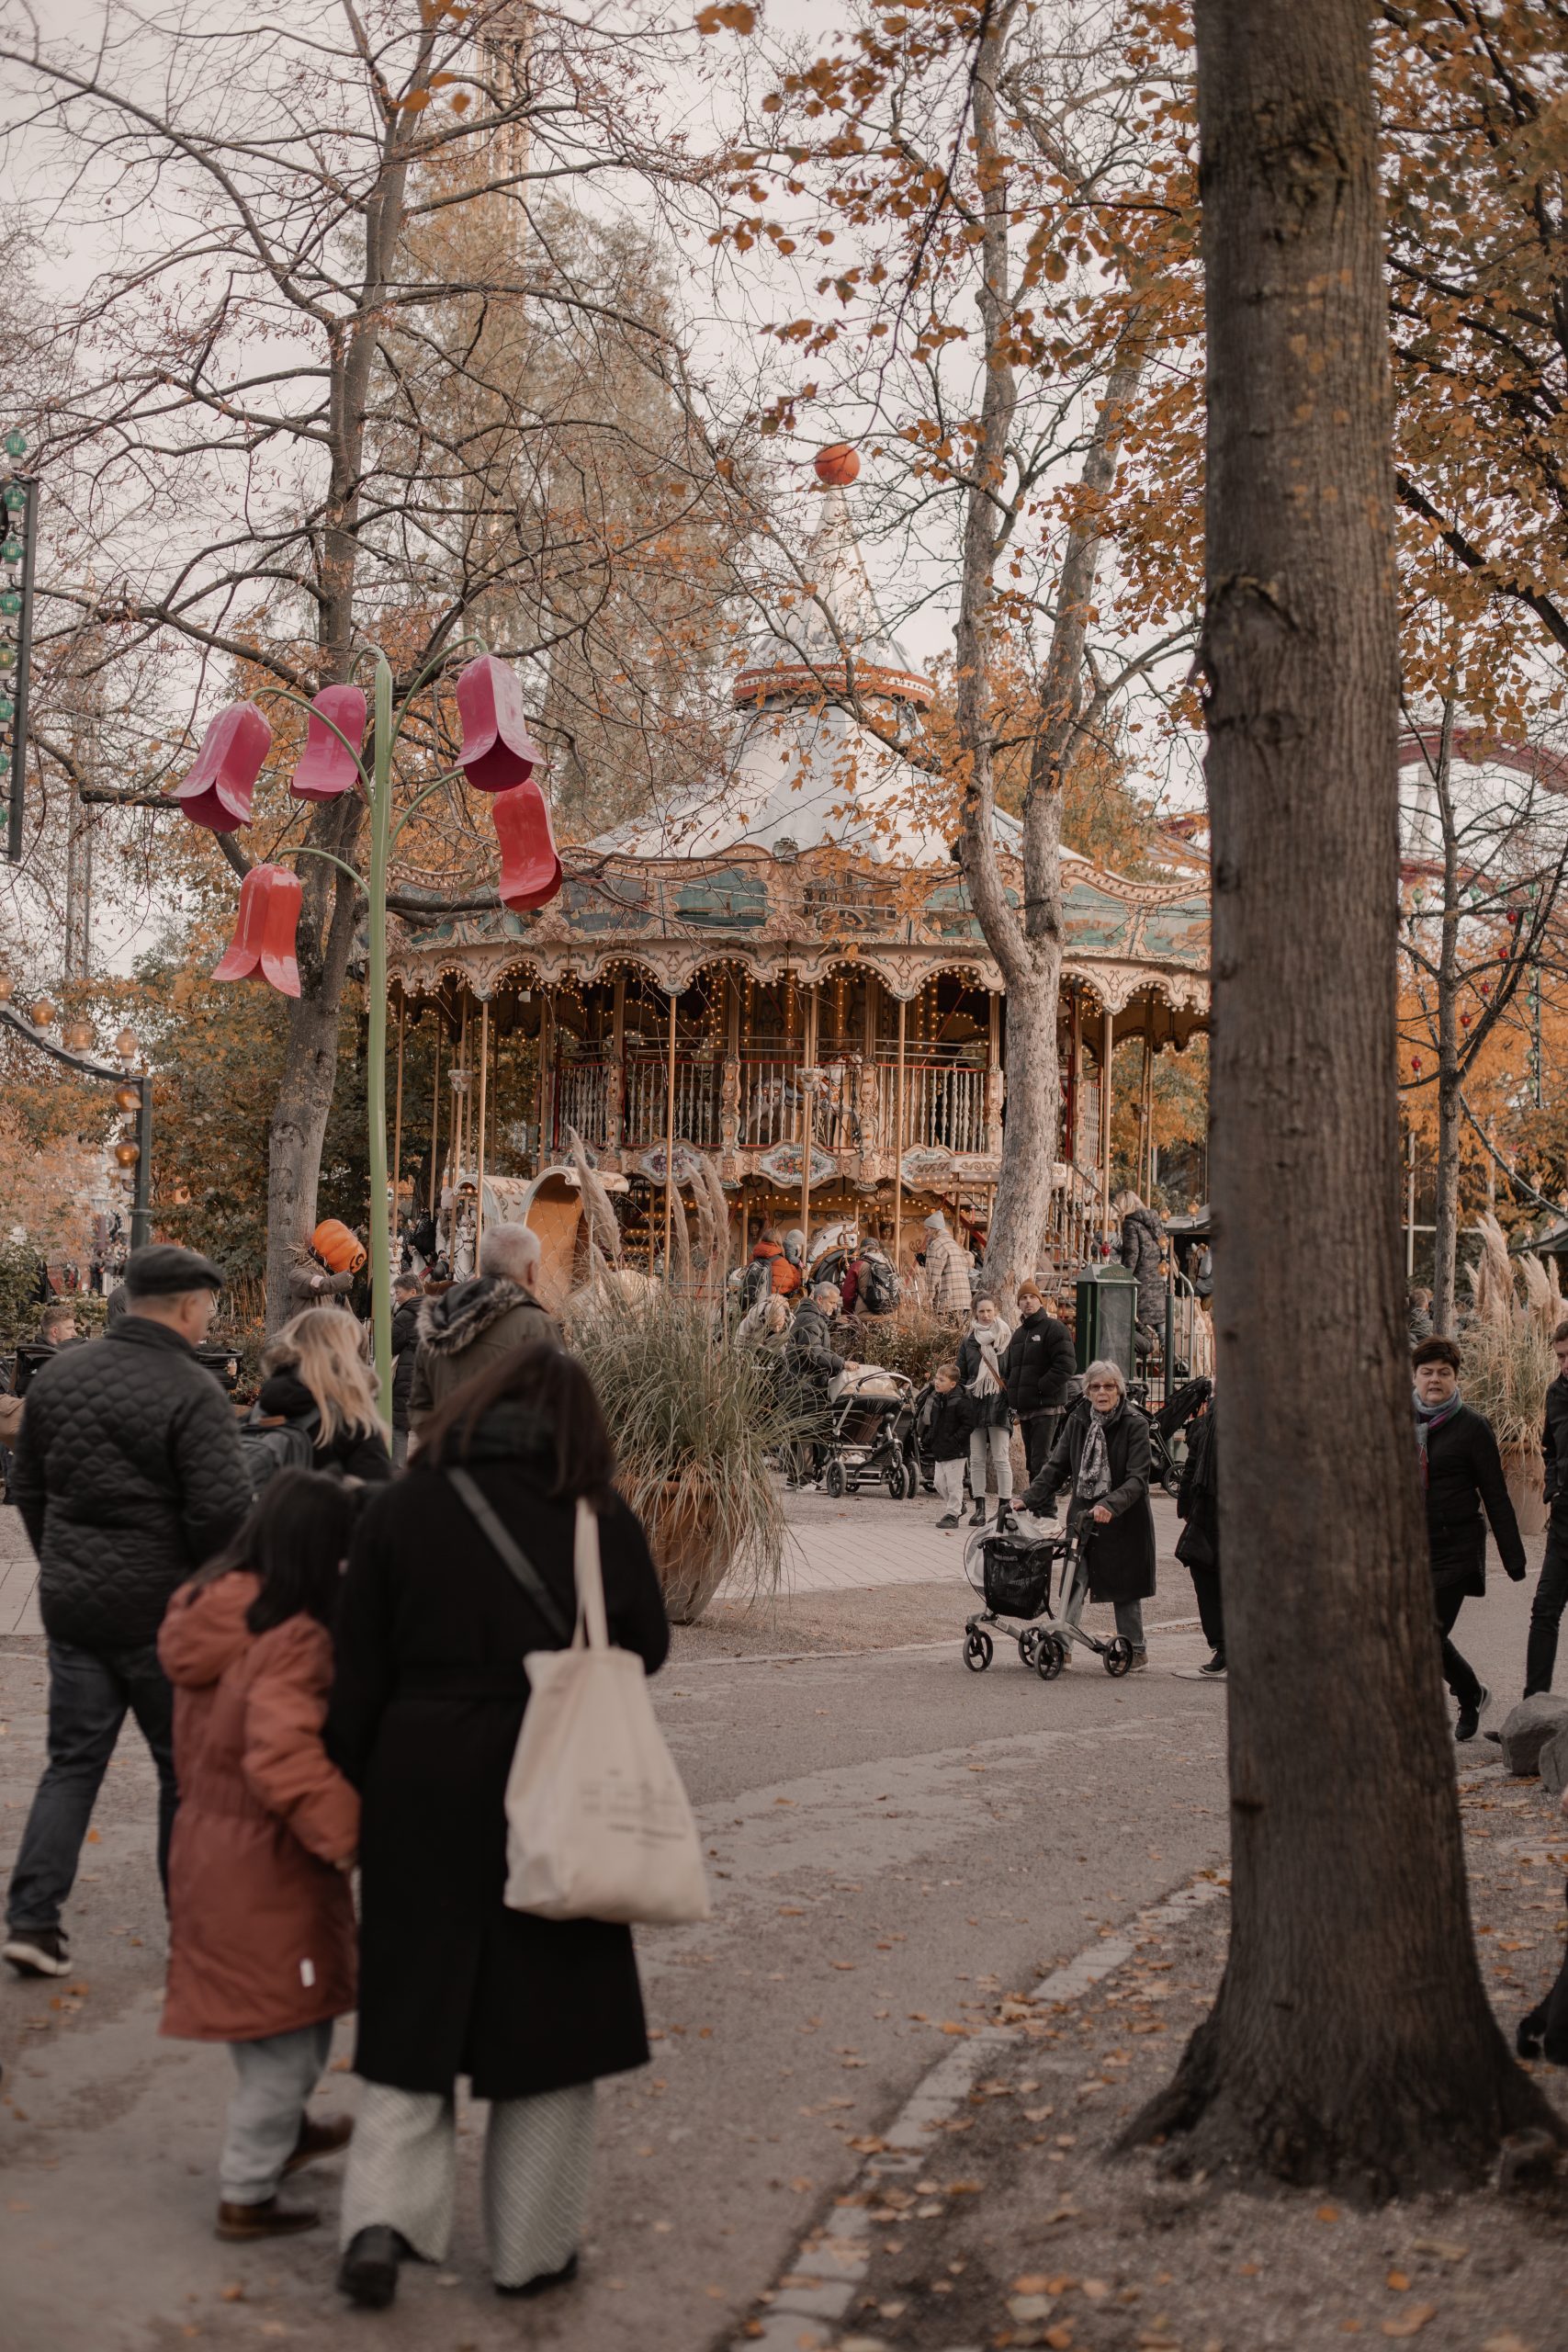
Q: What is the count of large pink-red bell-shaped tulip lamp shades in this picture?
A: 5